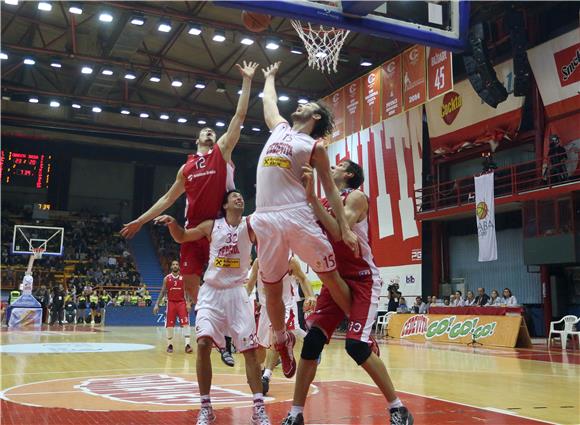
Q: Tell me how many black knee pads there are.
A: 2